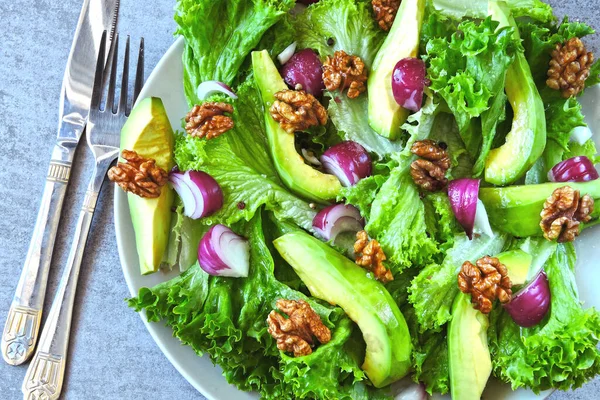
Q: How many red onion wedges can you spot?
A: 9